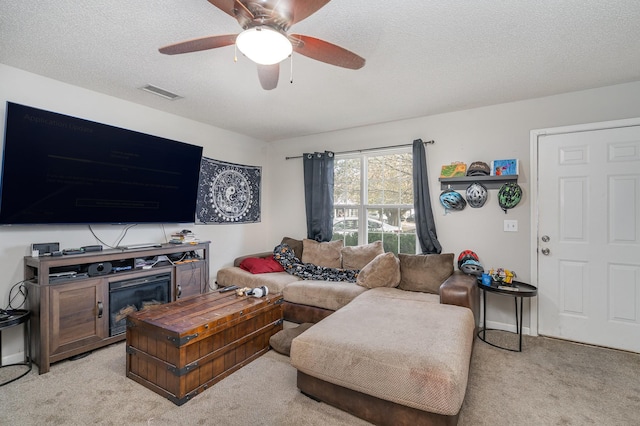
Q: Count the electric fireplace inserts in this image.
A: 1